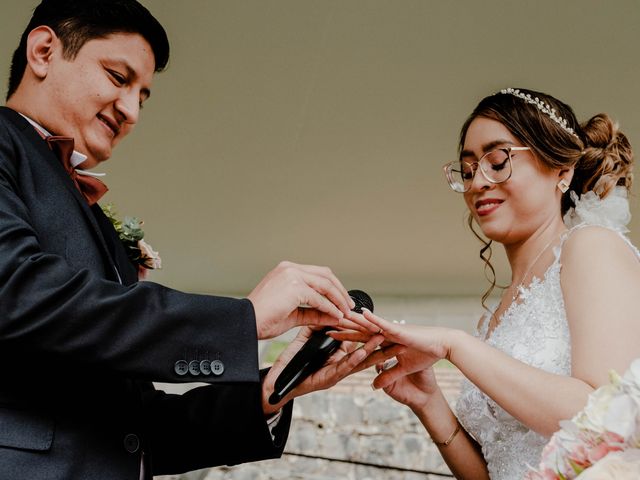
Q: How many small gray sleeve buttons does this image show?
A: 4